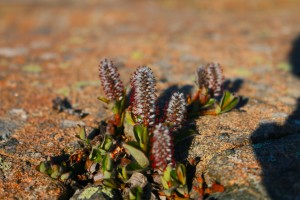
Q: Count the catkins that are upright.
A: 6